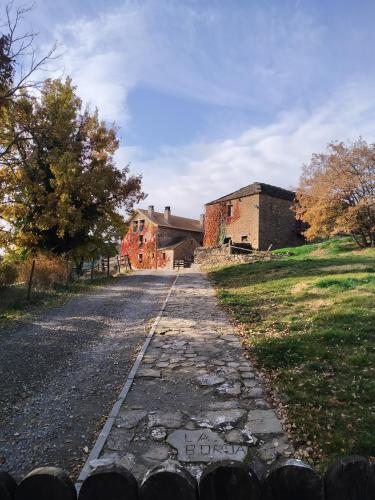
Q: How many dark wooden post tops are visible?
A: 7